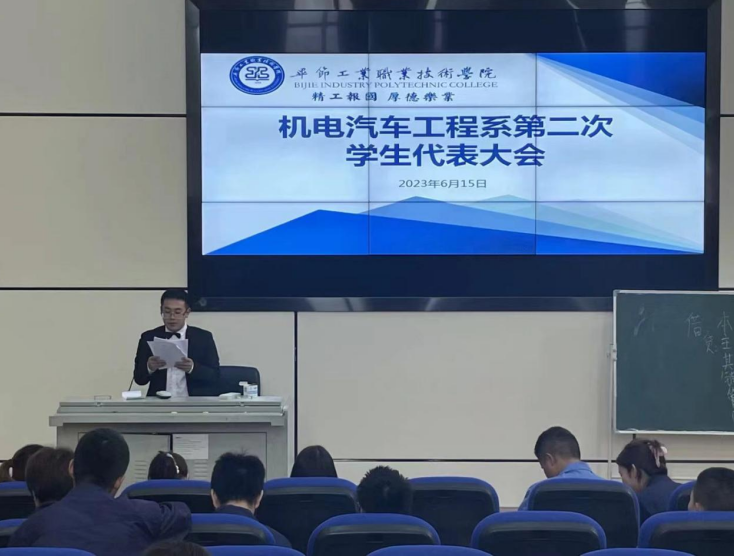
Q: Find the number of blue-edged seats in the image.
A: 15